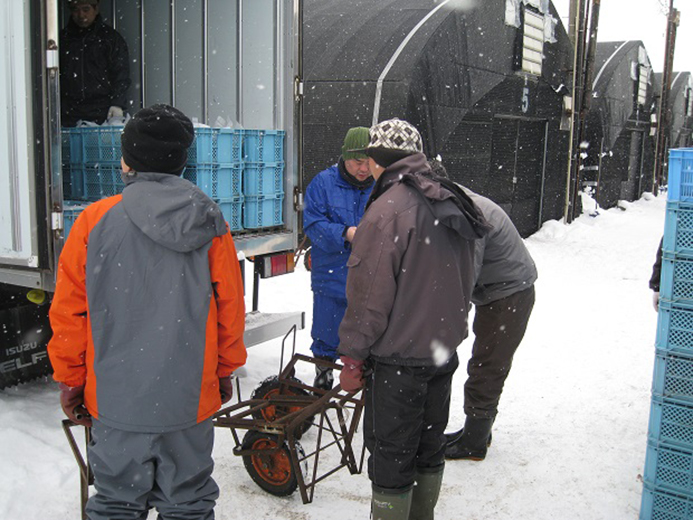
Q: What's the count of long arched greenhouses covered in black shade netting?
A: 3